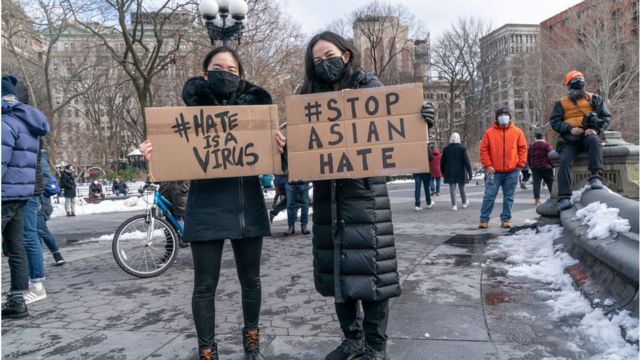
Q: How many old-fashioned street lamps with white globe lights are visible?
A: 1